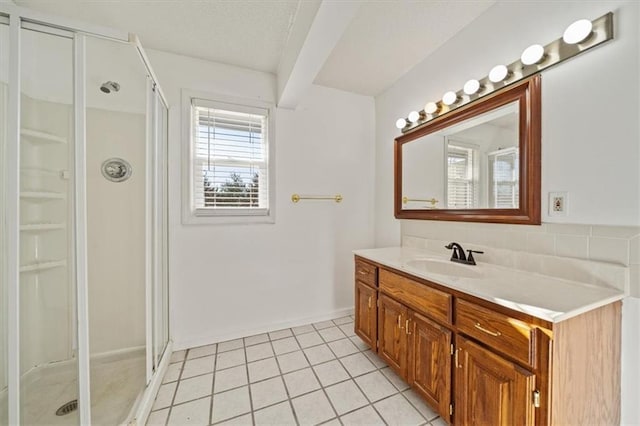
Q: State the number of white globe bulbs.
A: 8